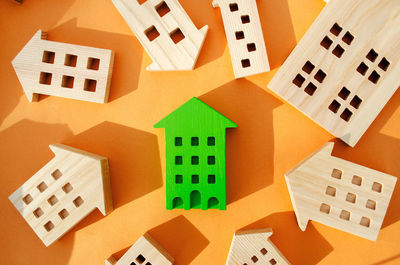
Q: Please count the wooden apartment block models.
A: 9